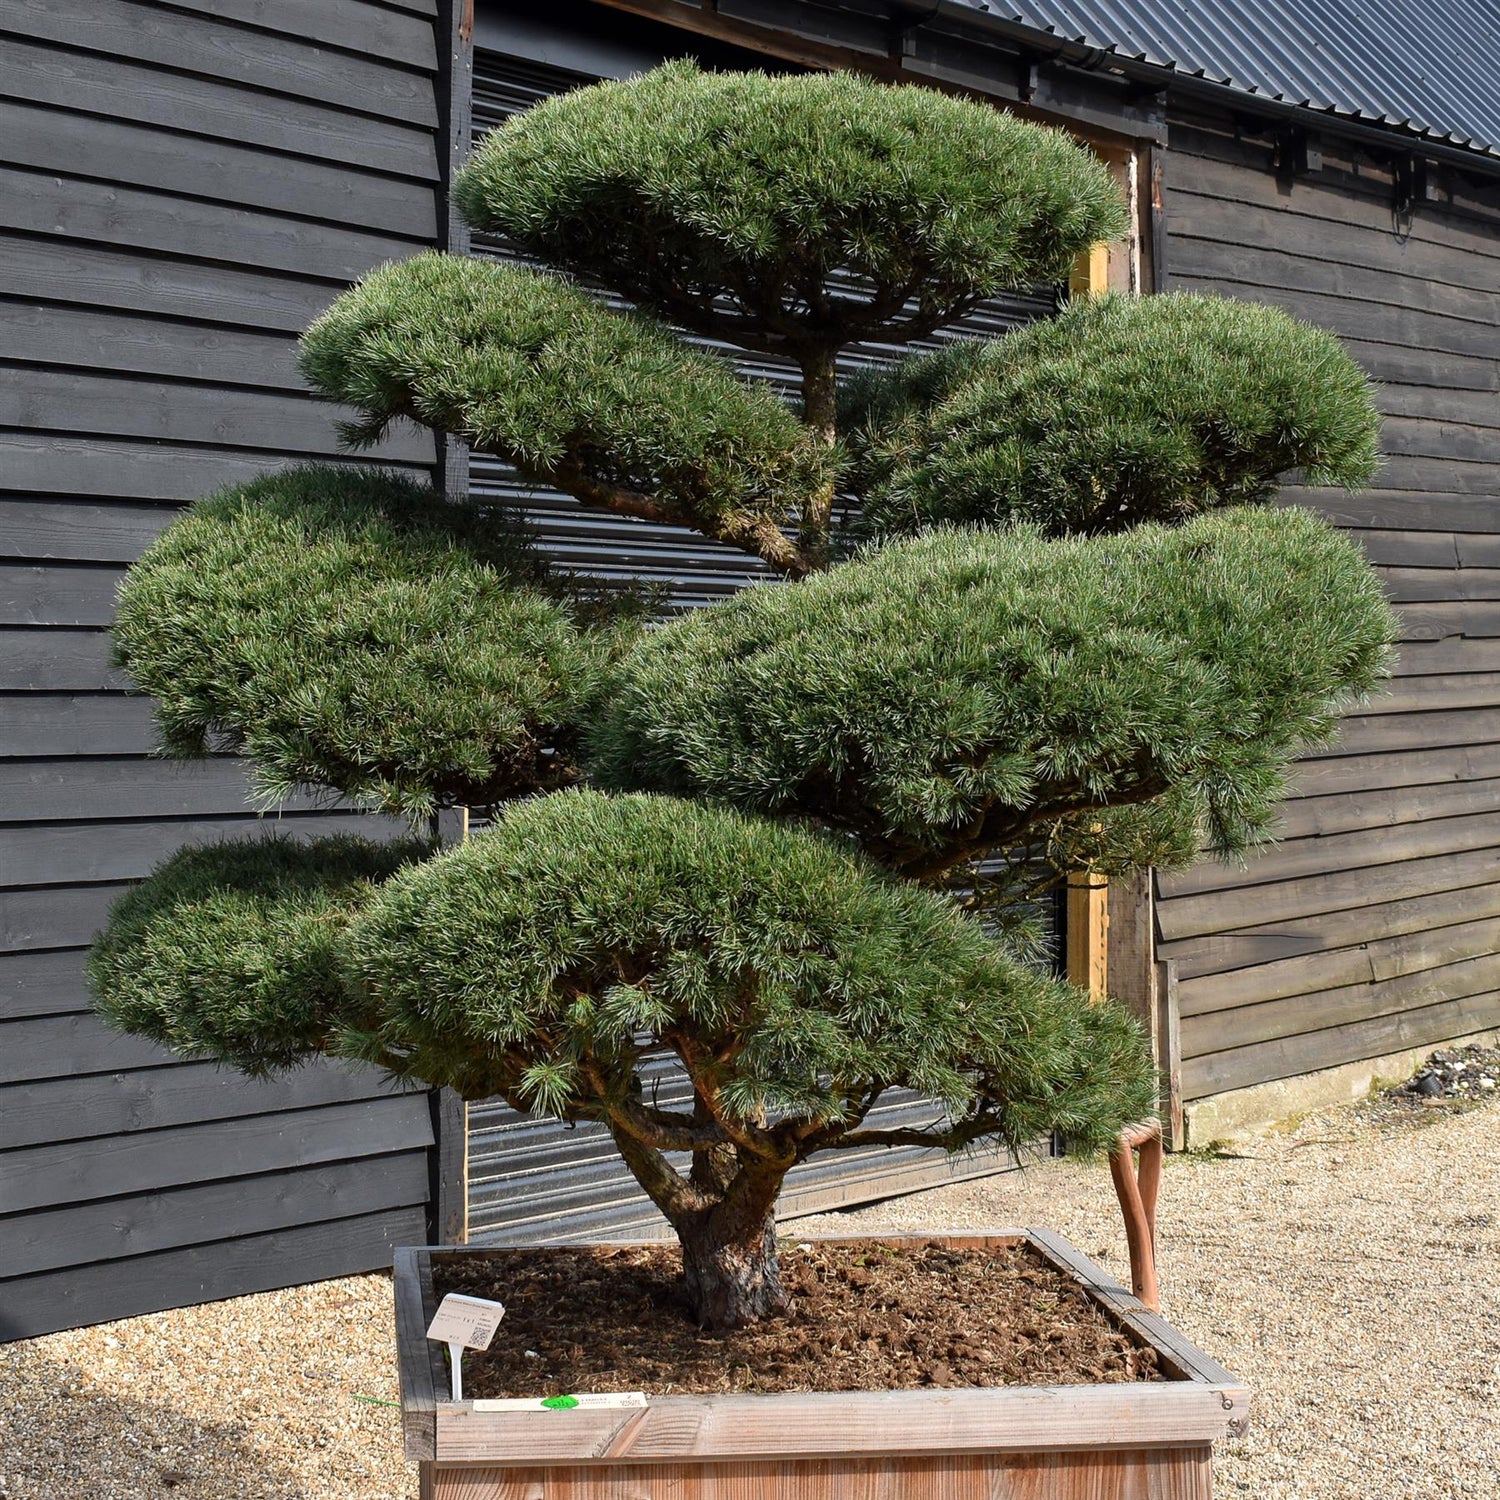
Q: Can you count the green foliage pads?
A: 7